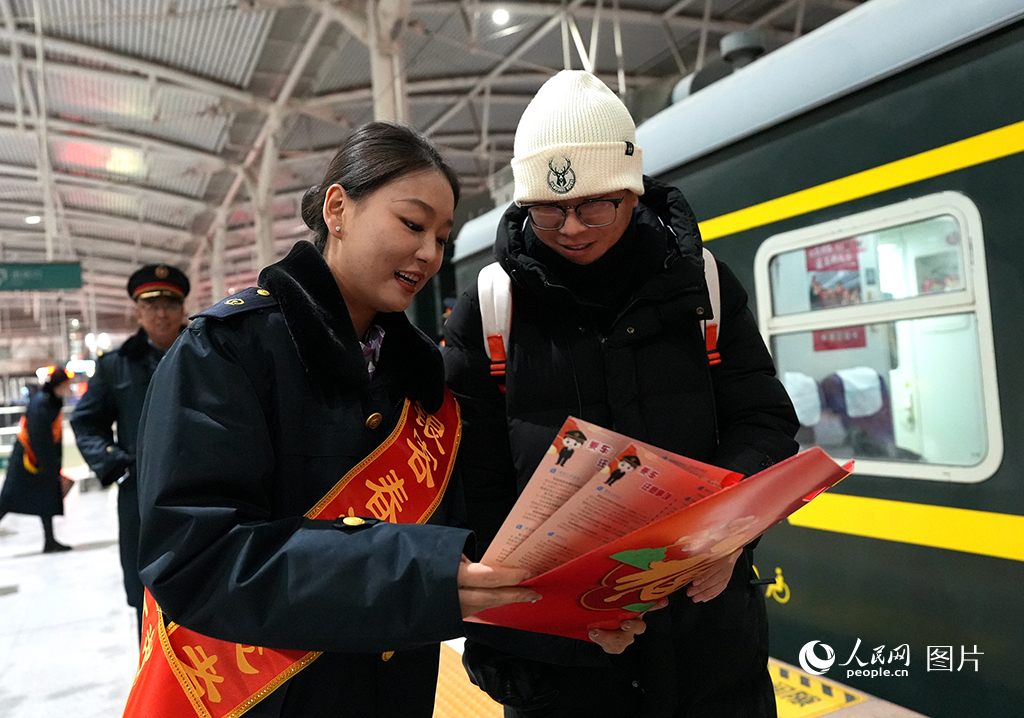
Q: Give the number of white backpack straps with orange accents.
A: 2